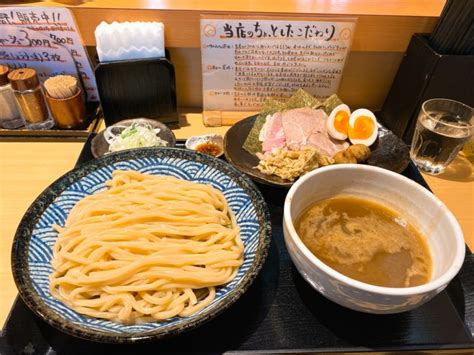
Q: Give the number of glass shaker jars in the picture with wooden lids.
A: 2